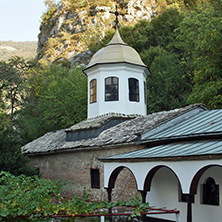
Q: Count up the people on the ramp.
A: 0